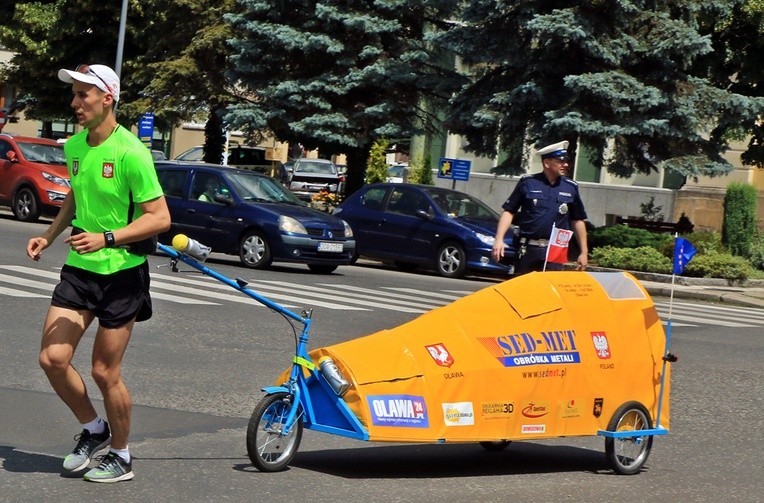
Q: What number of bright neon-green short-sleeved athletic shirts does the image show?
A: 1